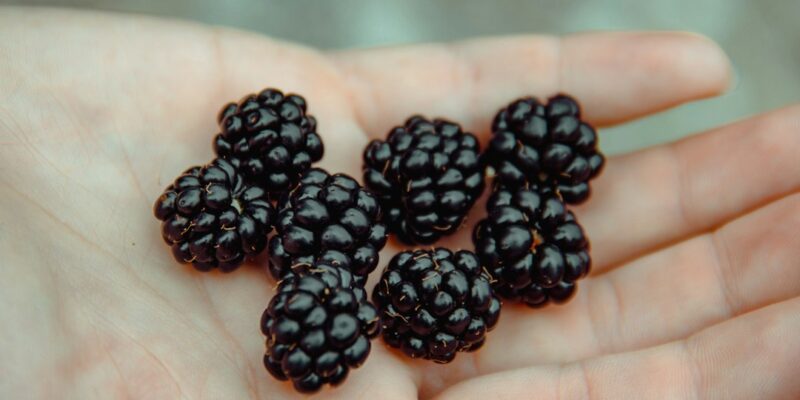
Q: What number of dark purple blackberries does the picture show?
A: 8